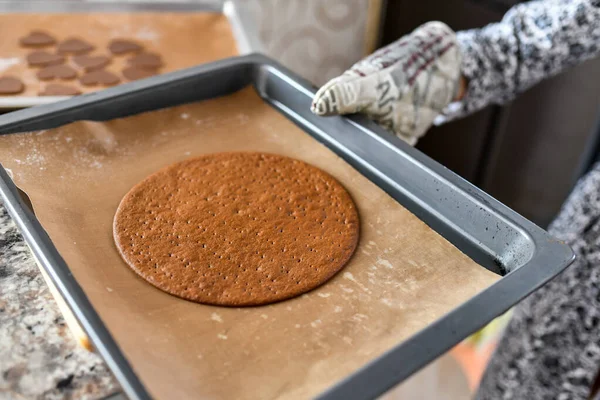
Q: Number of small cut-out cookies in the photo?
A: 11